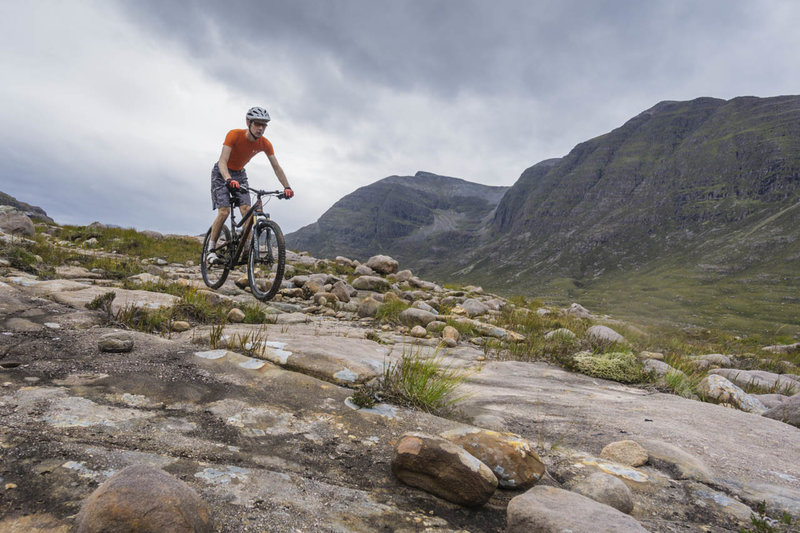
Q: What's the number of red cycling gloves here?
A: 2